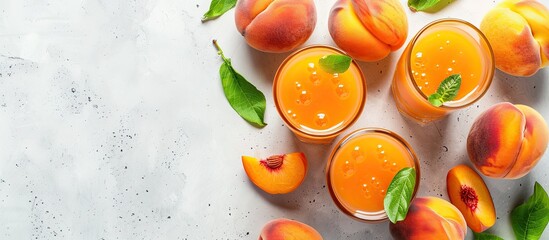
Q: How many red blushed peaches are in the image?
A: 6